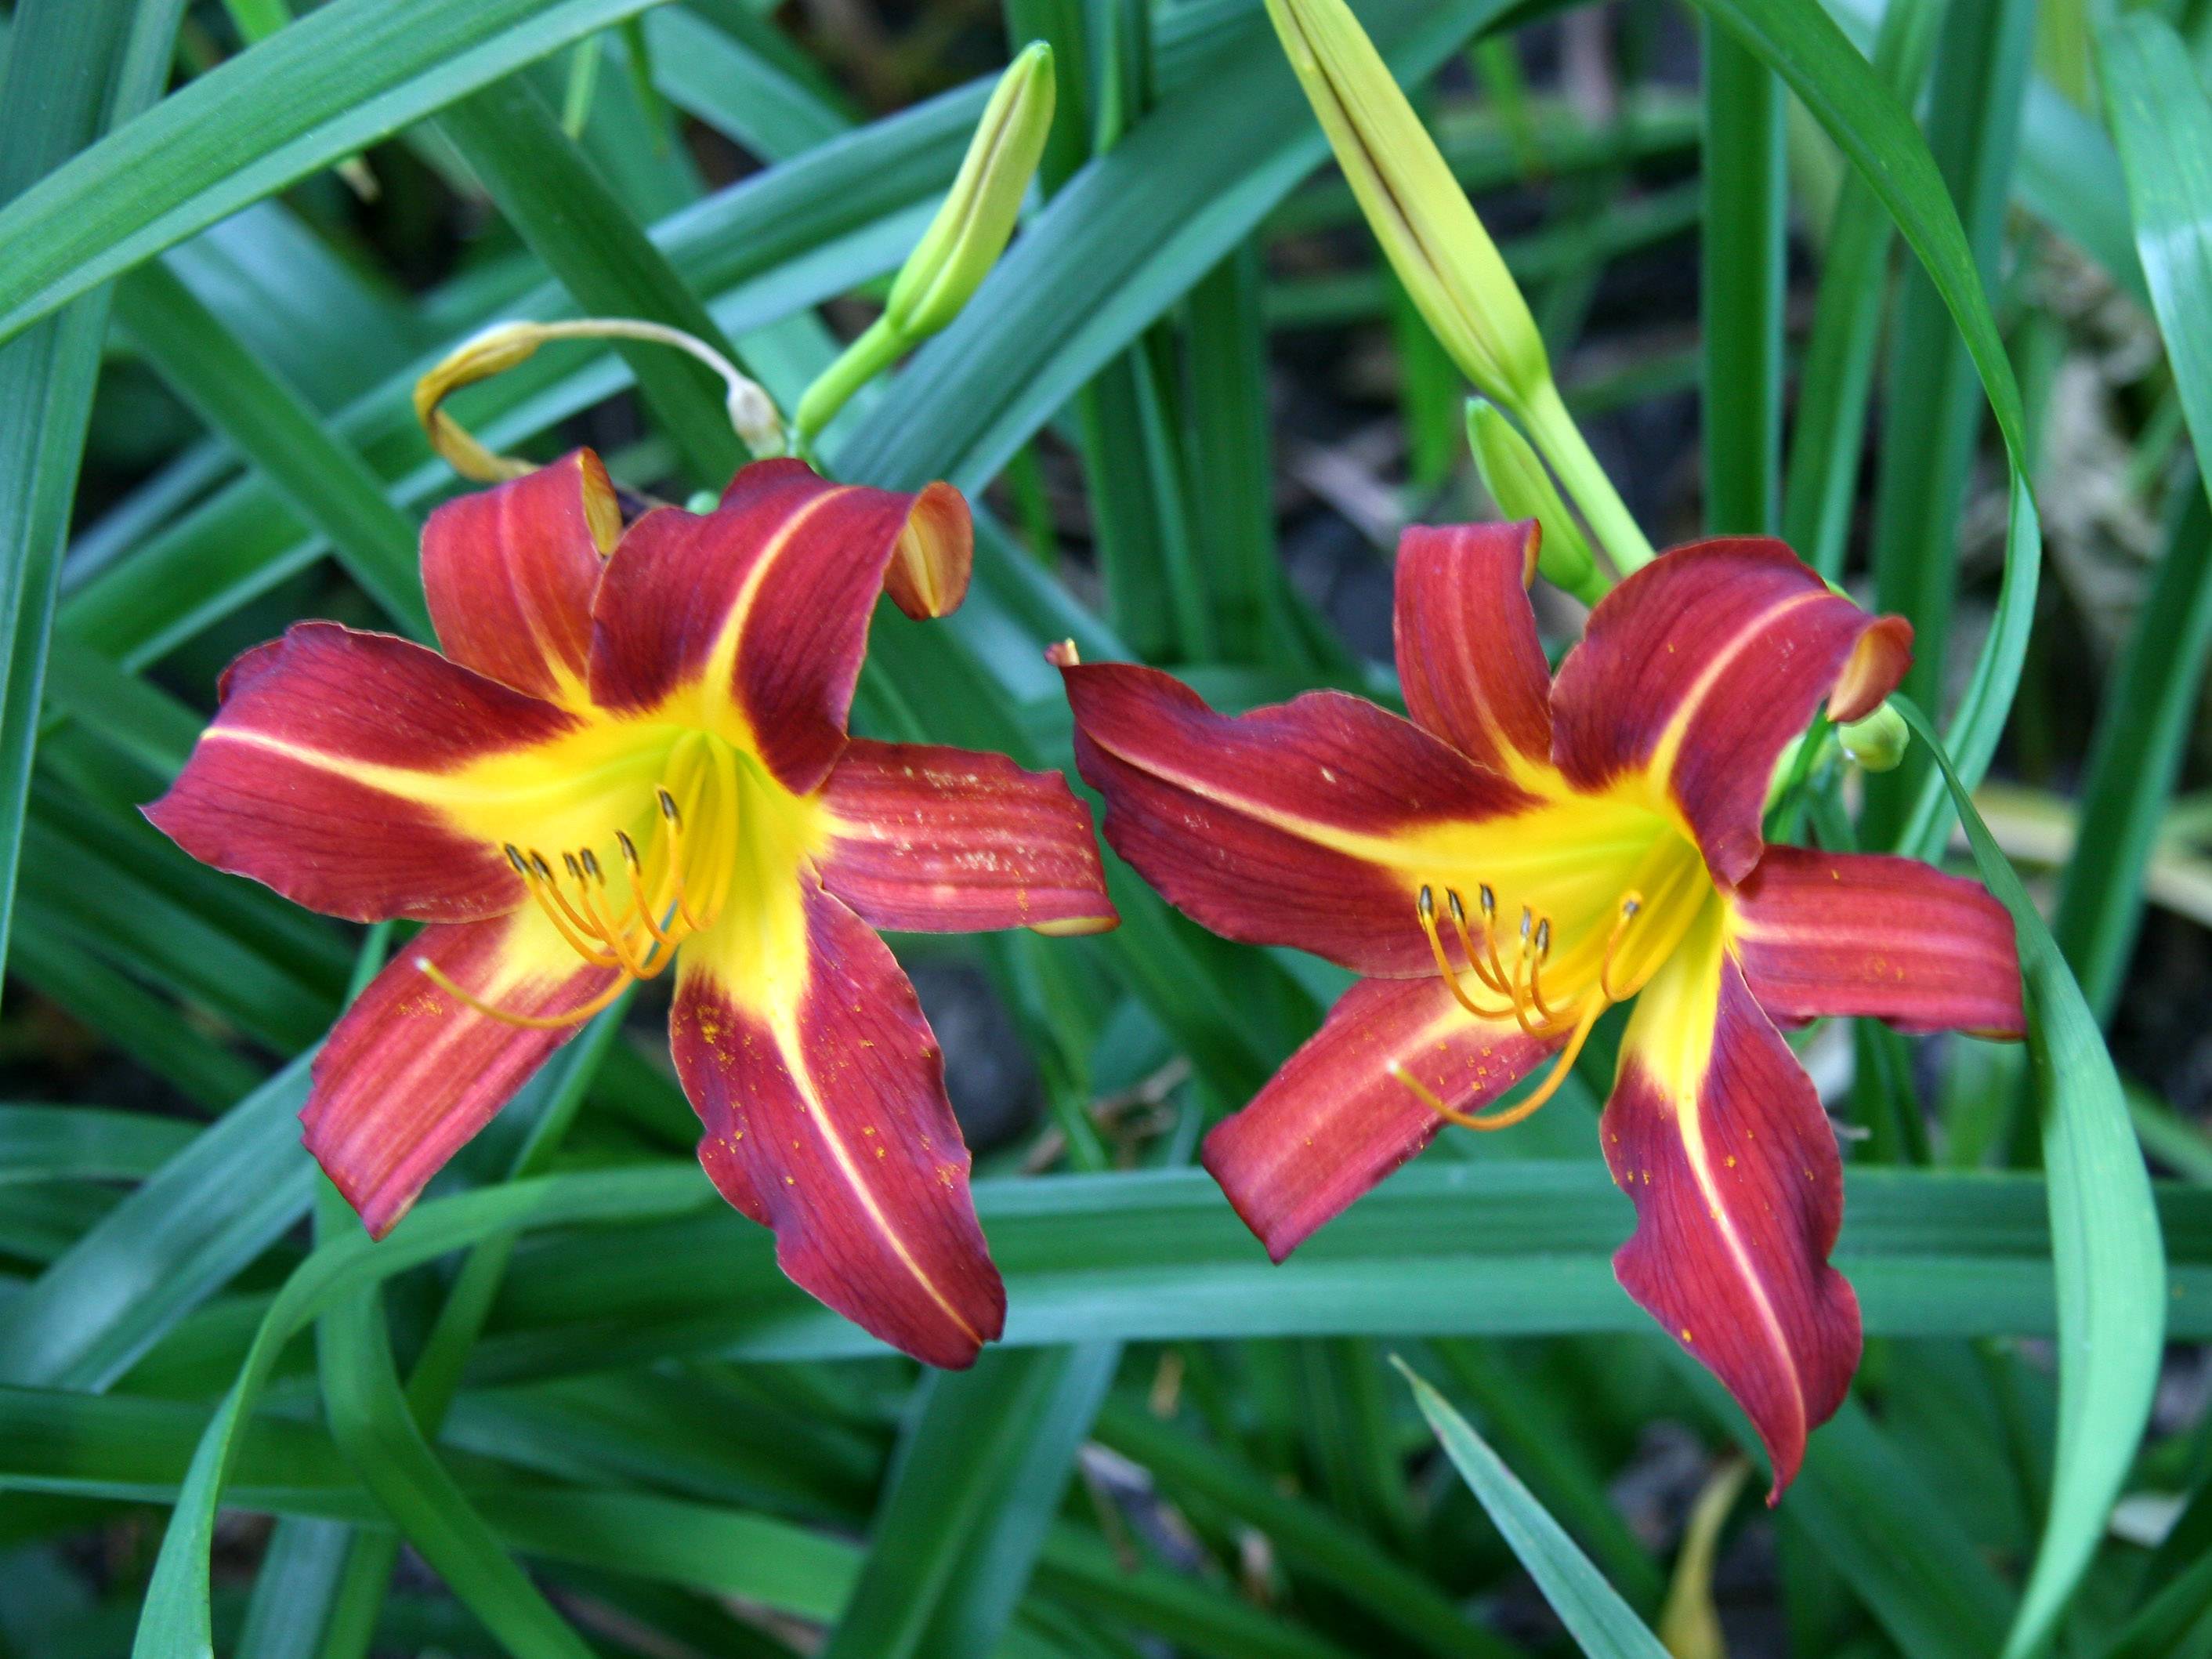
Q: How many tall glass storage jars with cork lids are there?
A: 0